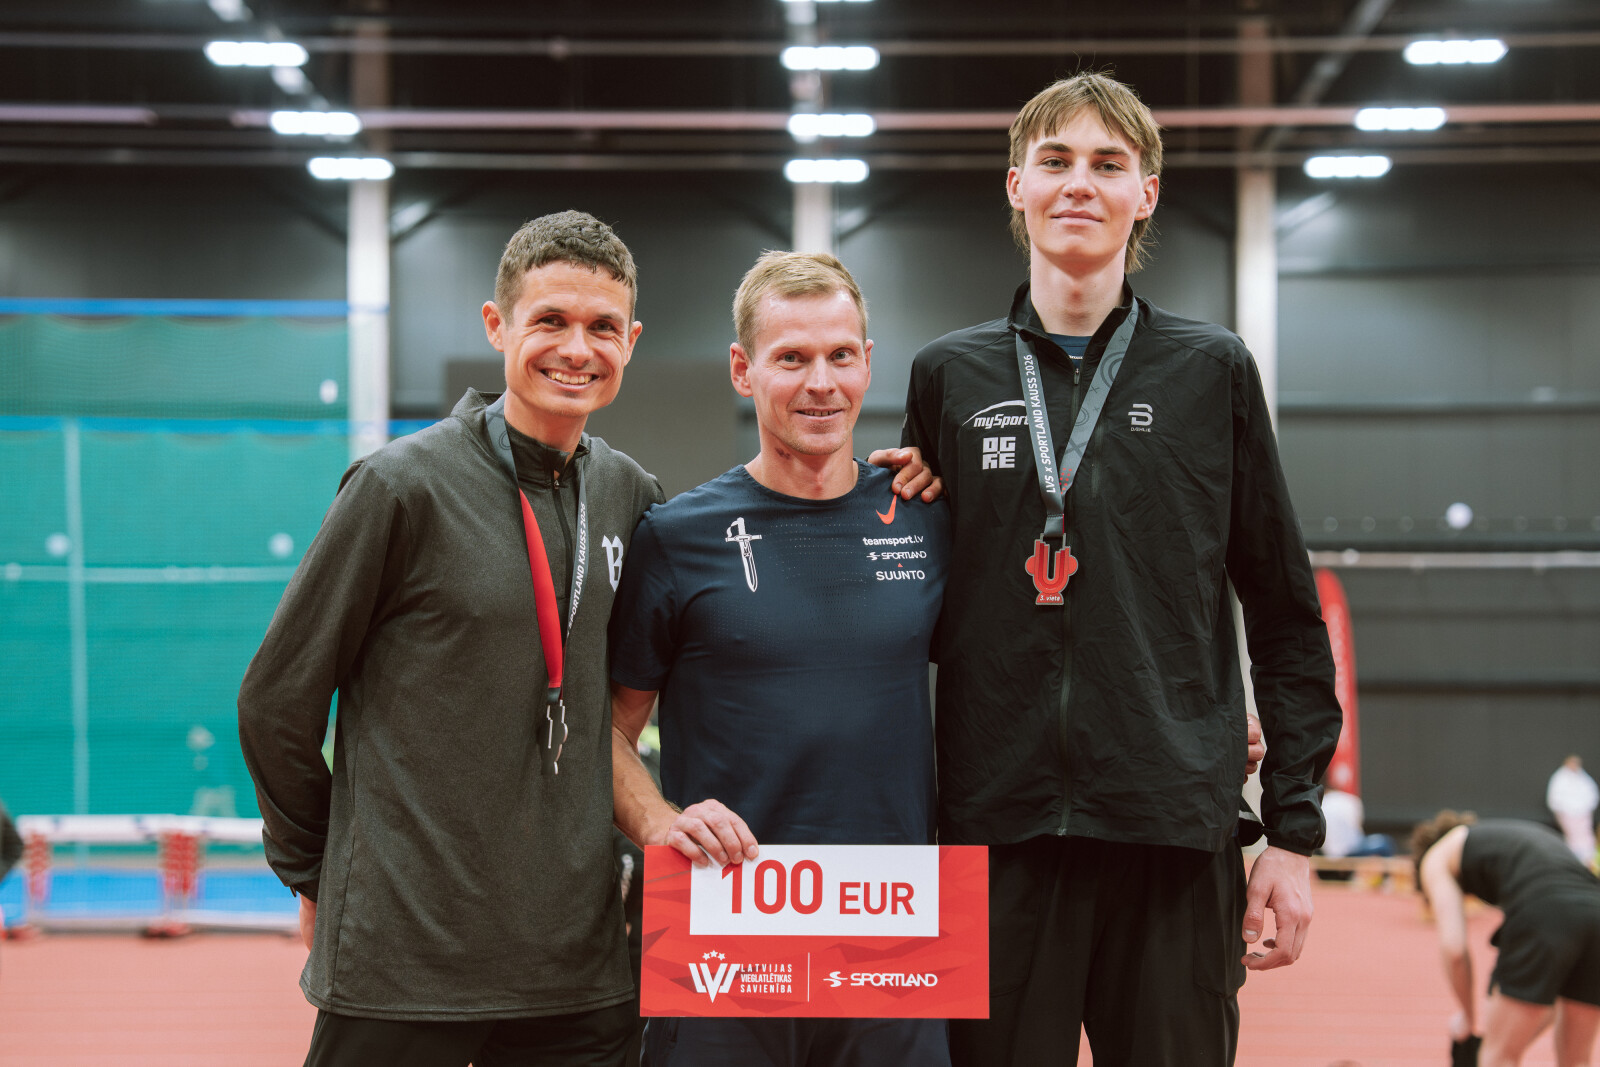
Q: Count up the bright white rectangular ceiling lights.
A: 9